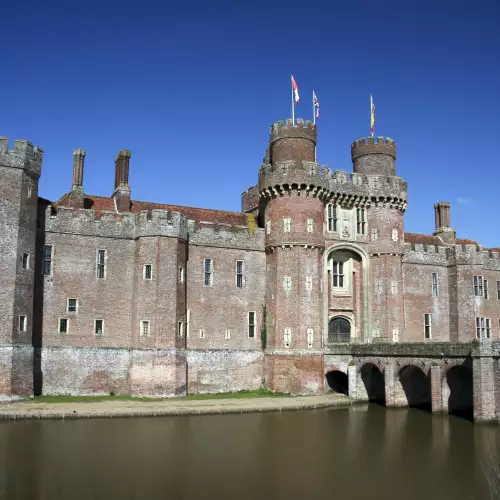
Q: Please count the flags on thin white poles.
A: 3